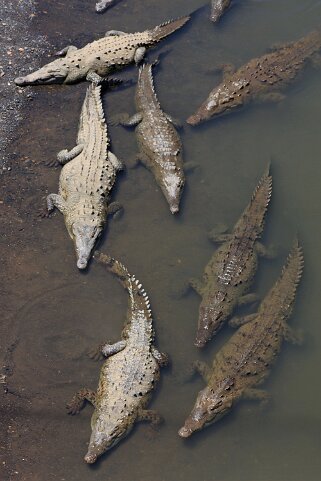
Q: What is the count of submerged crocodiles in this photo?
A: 3